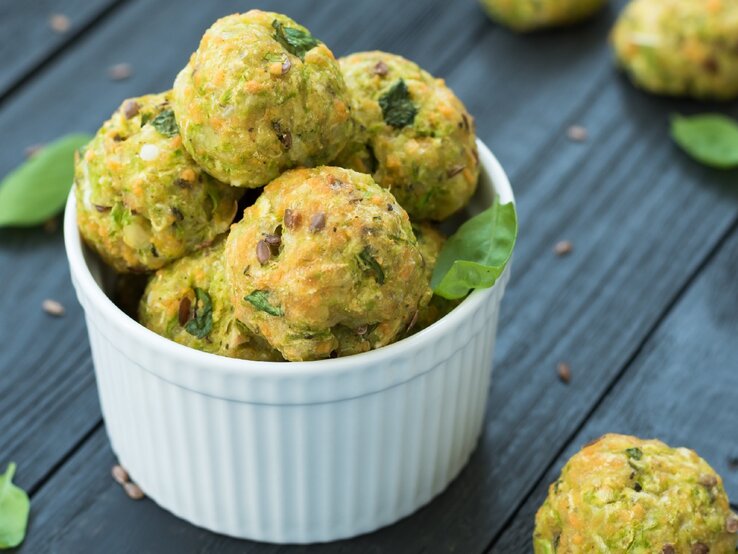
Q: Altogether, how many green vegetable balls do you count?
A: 9